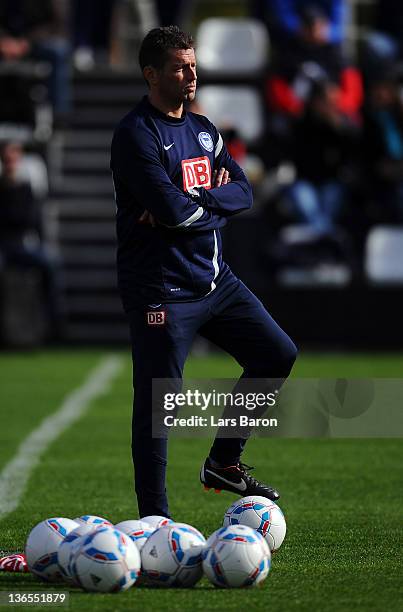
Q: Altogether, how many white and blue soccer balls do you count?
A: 9